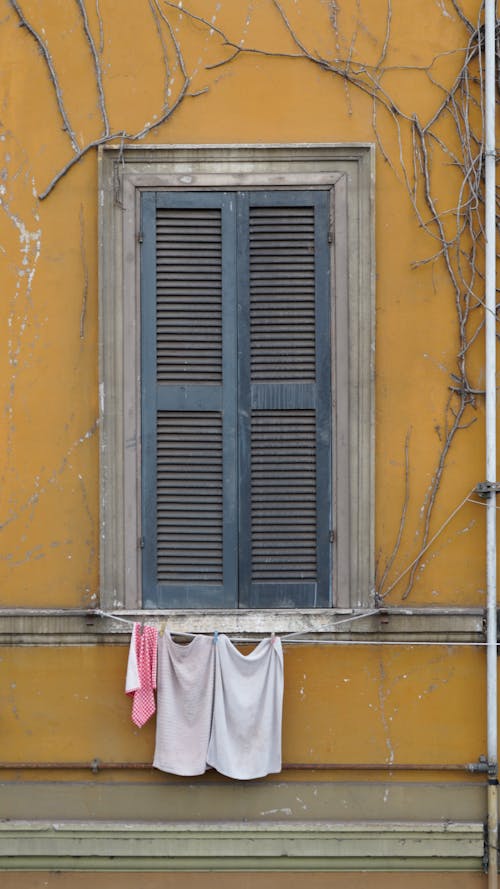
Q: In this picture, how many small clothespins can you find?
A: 4